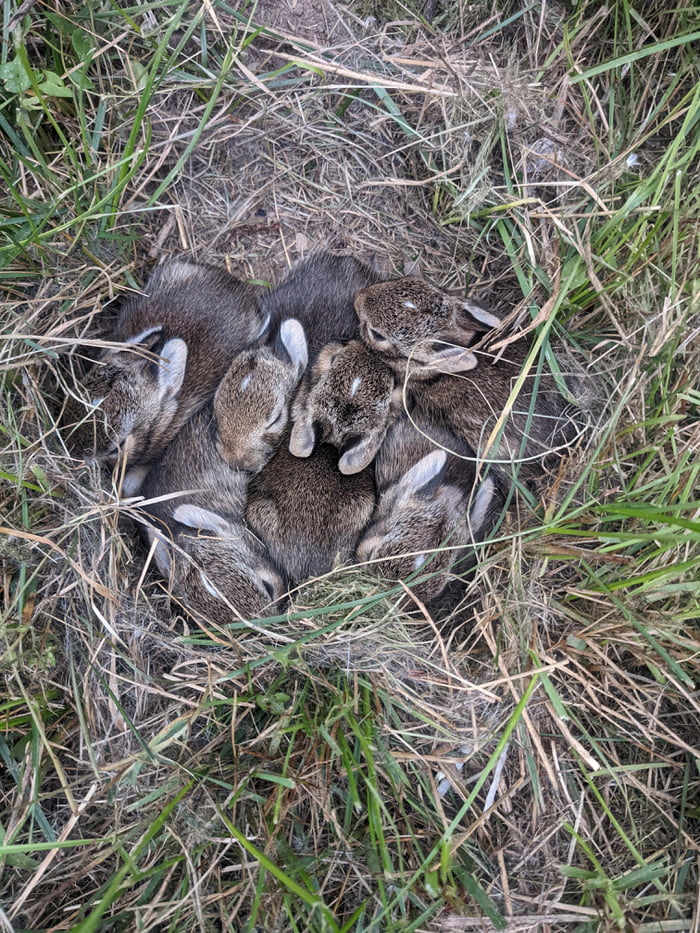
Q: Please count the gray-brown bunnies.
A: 6